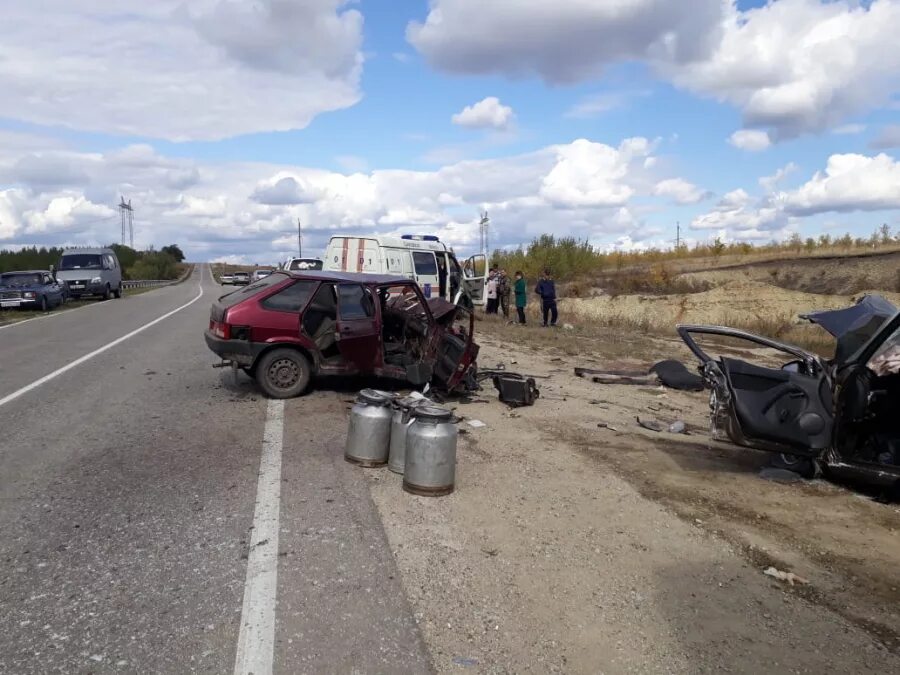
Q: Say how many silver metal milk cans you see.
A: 3